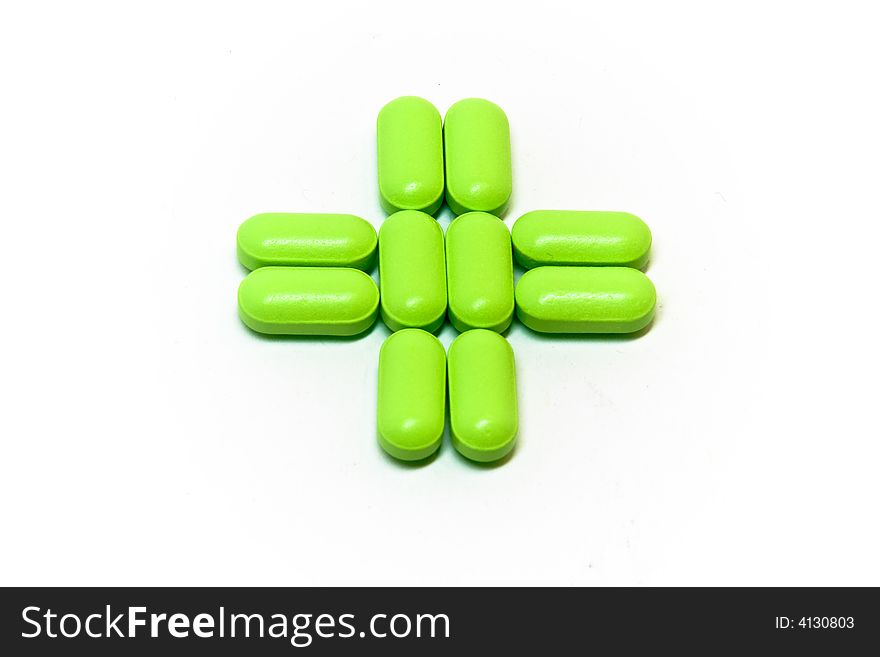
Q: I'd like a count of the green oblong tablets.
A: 10